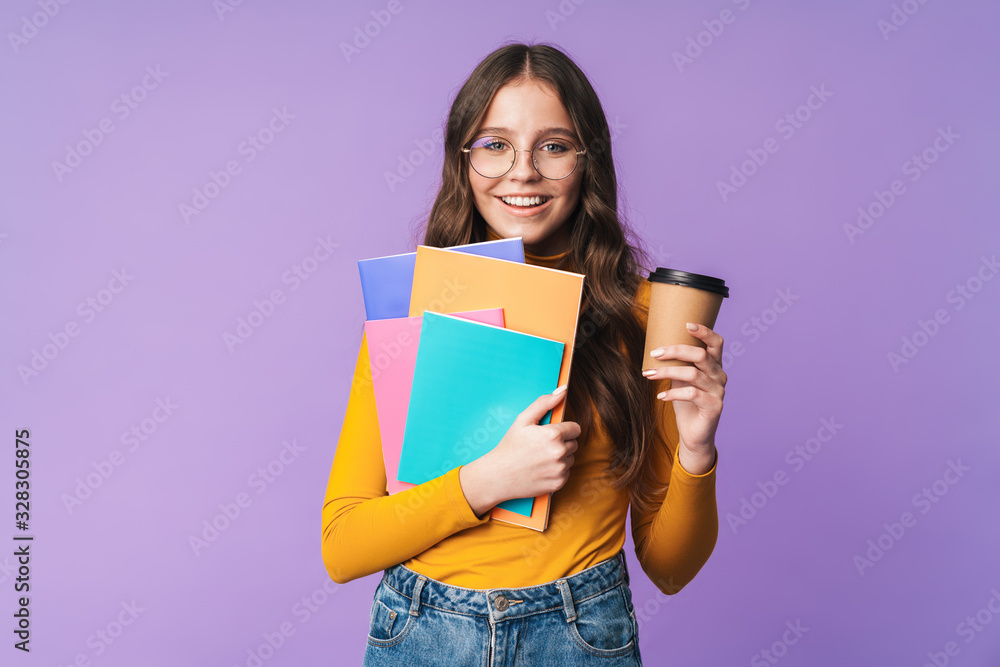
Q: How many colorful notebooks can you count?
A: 4